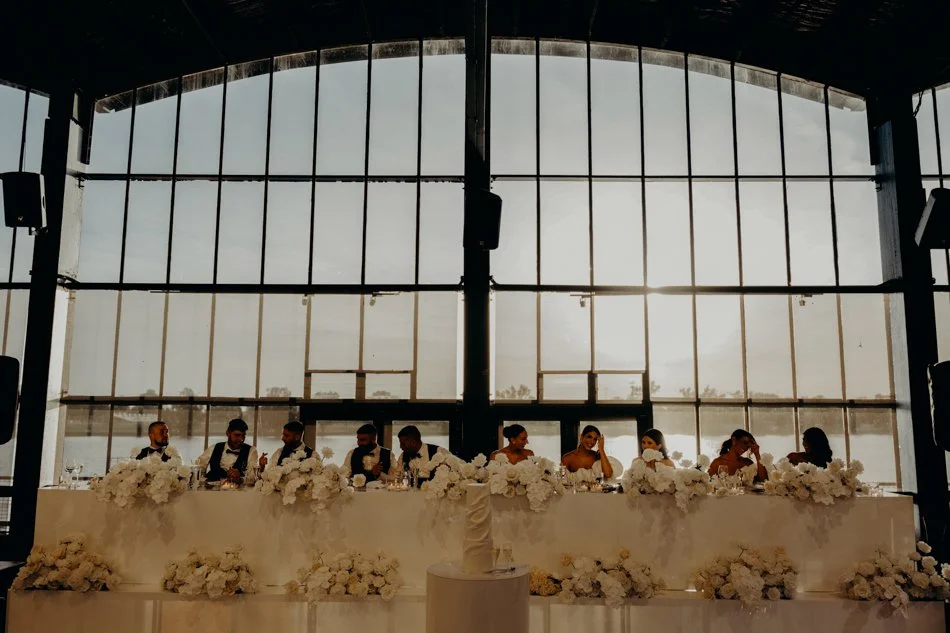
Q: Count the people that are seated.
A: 10